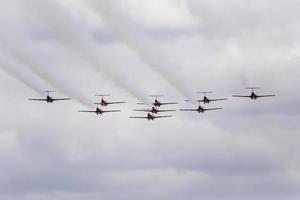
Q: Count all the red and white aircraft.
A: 9